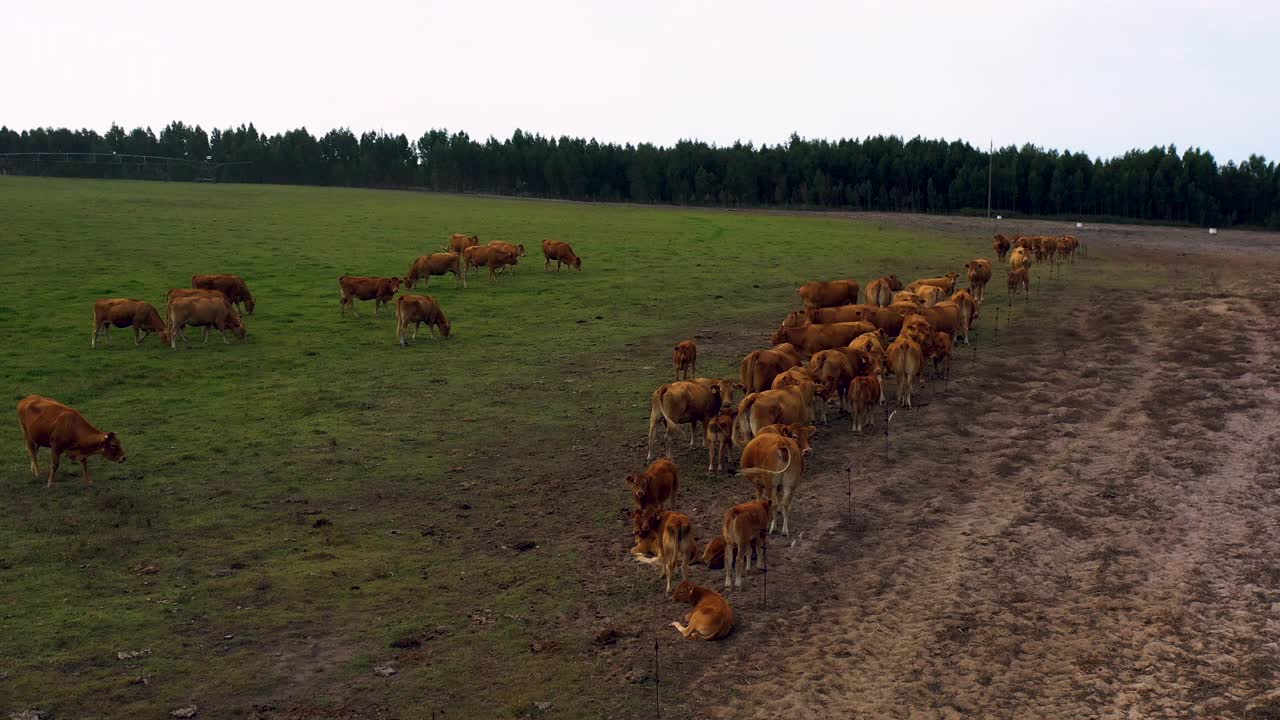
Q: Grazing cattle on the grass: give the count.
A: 12